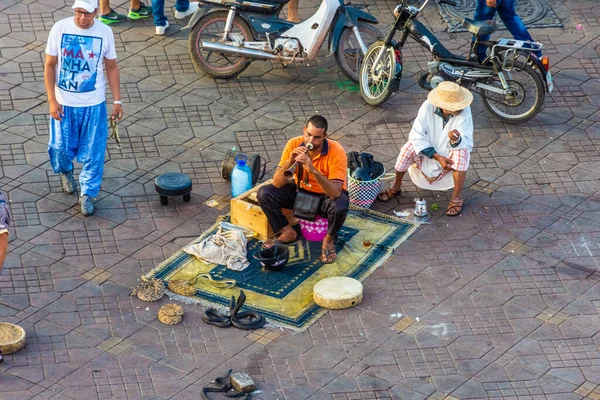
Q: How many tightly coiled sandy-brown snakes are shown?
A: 3